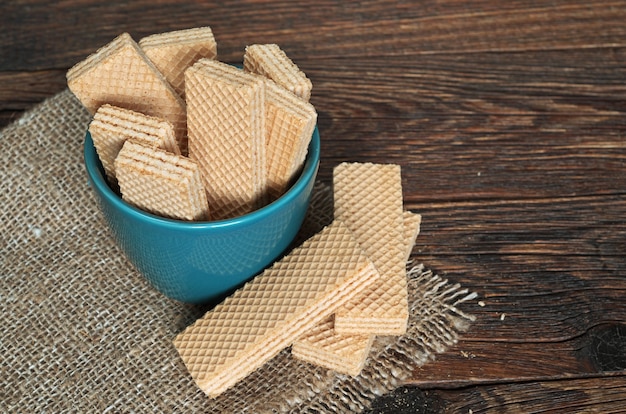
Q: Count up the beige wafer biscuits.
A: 10